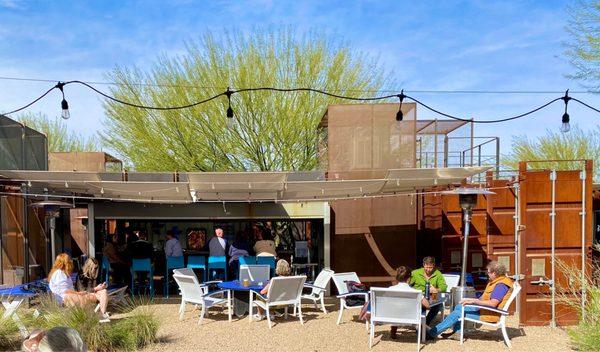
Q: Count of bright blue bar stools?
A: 7